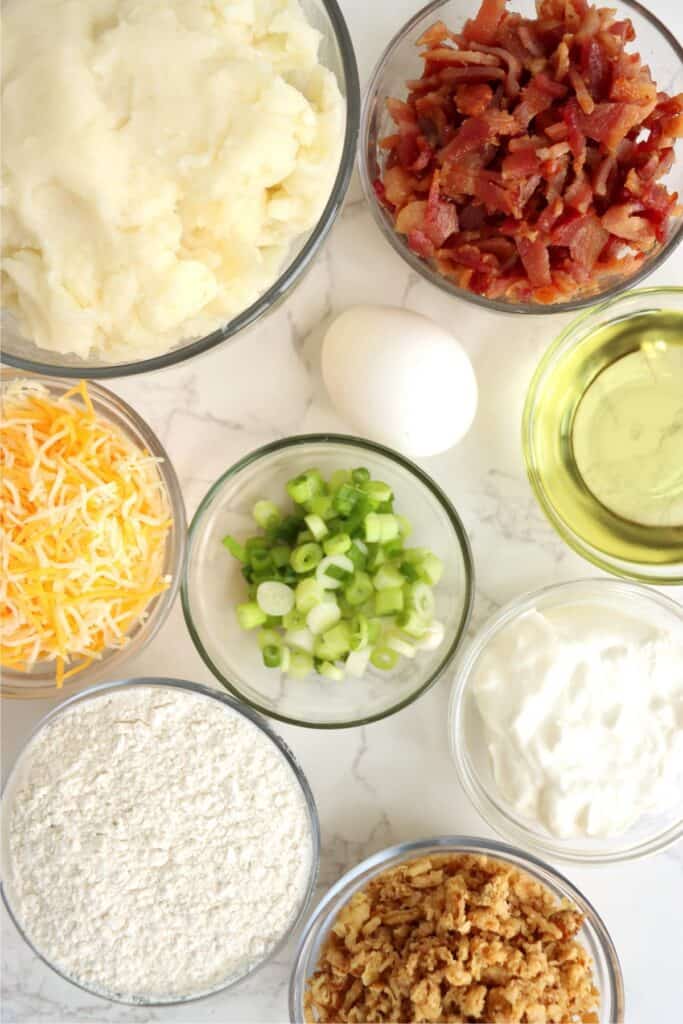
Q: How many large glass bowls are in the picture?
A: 1